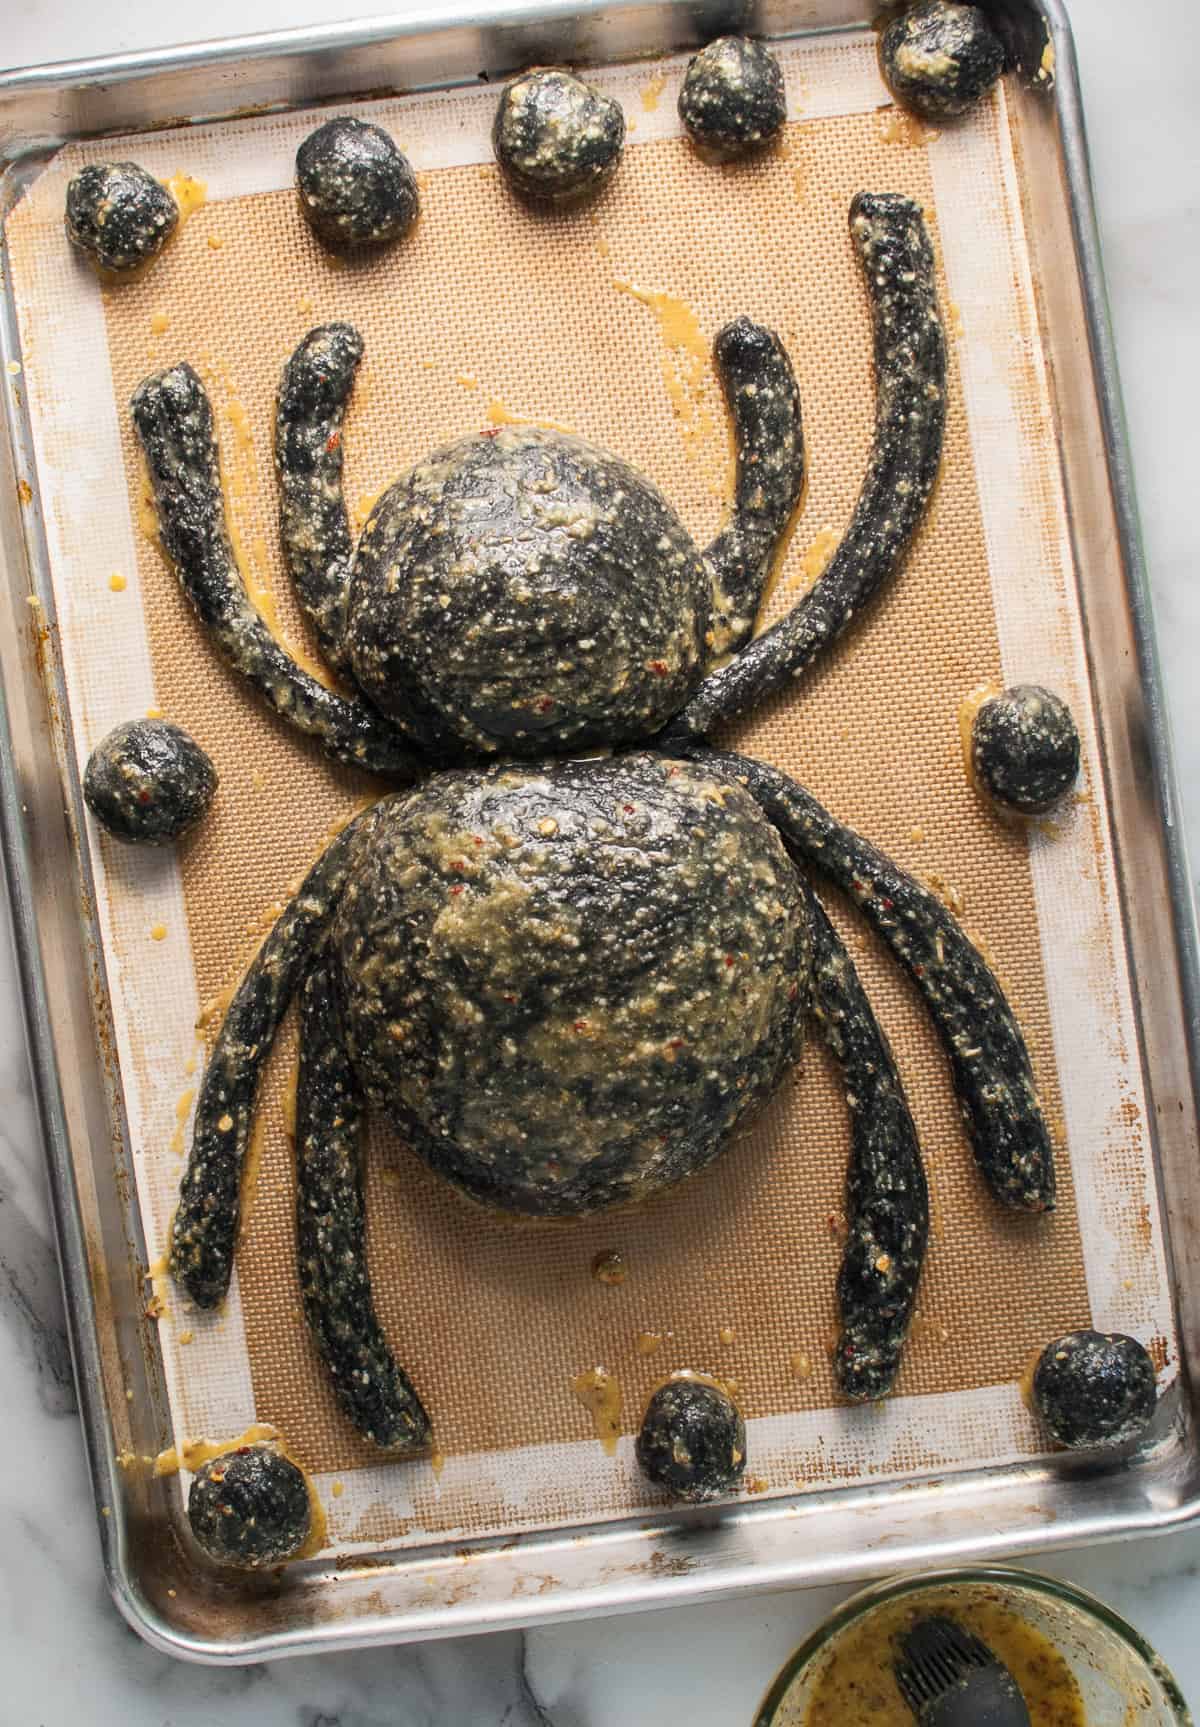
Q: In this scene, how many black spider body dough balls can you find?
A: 2